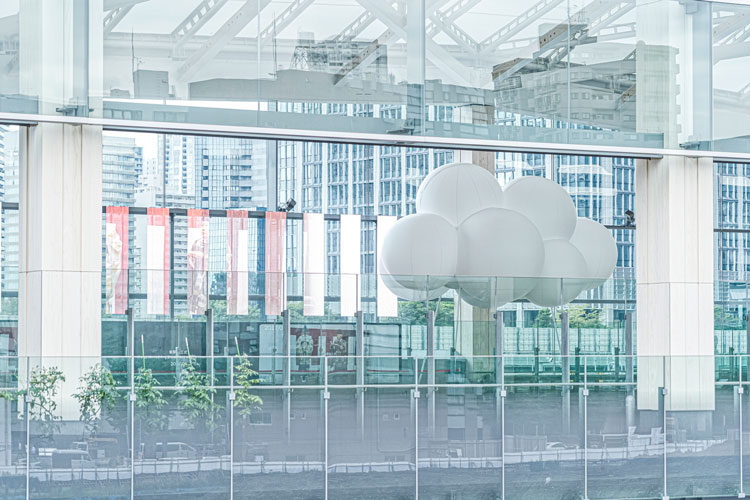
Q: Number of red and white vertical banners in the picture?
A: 8